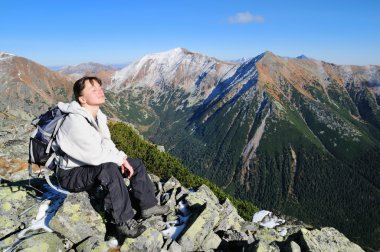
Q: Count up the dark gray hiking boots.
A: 2